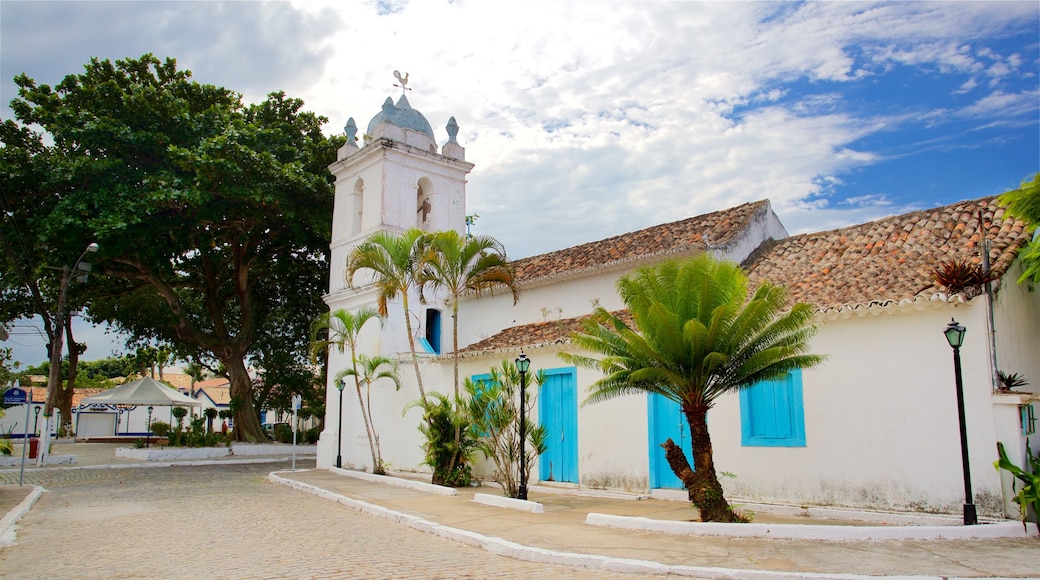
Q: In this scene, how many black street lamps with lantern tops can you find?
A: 5